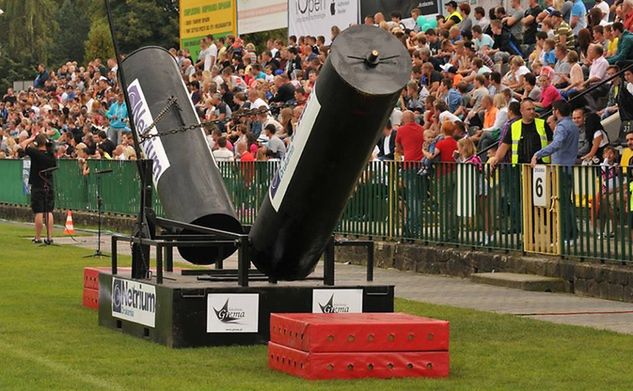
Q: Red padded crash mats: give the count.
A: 4